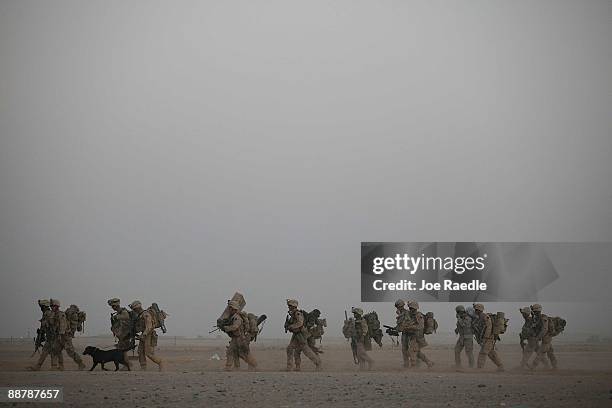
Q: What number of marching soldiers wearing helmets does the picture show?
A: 13